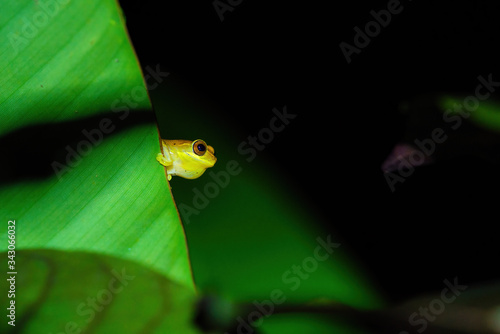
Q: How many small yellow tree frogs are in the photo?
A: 1